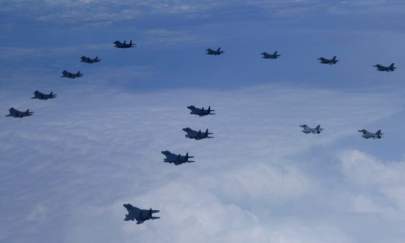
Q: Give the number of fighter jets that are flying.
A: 15